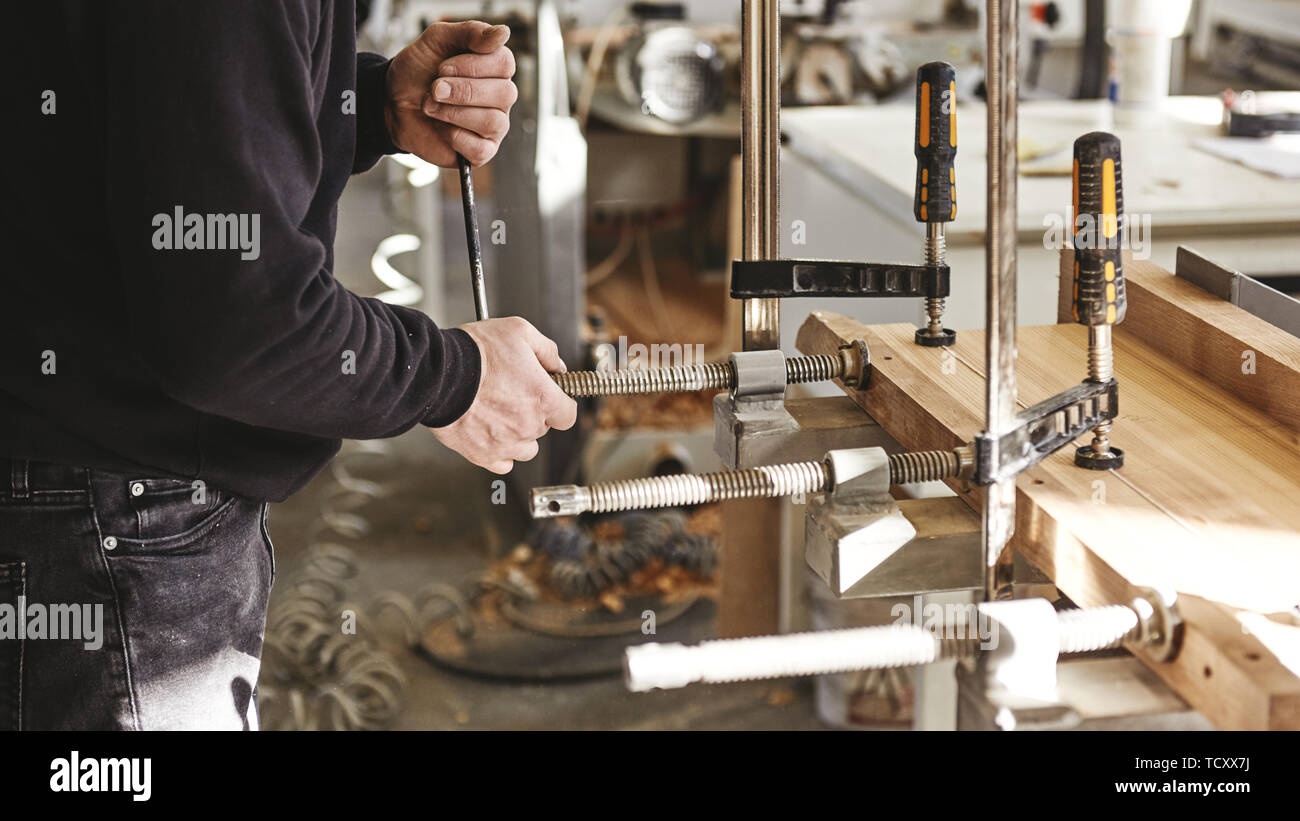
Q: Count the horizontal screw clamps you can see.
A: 3